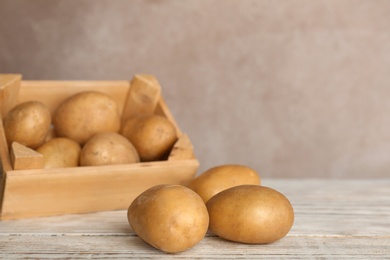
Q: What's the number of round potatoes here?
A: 8